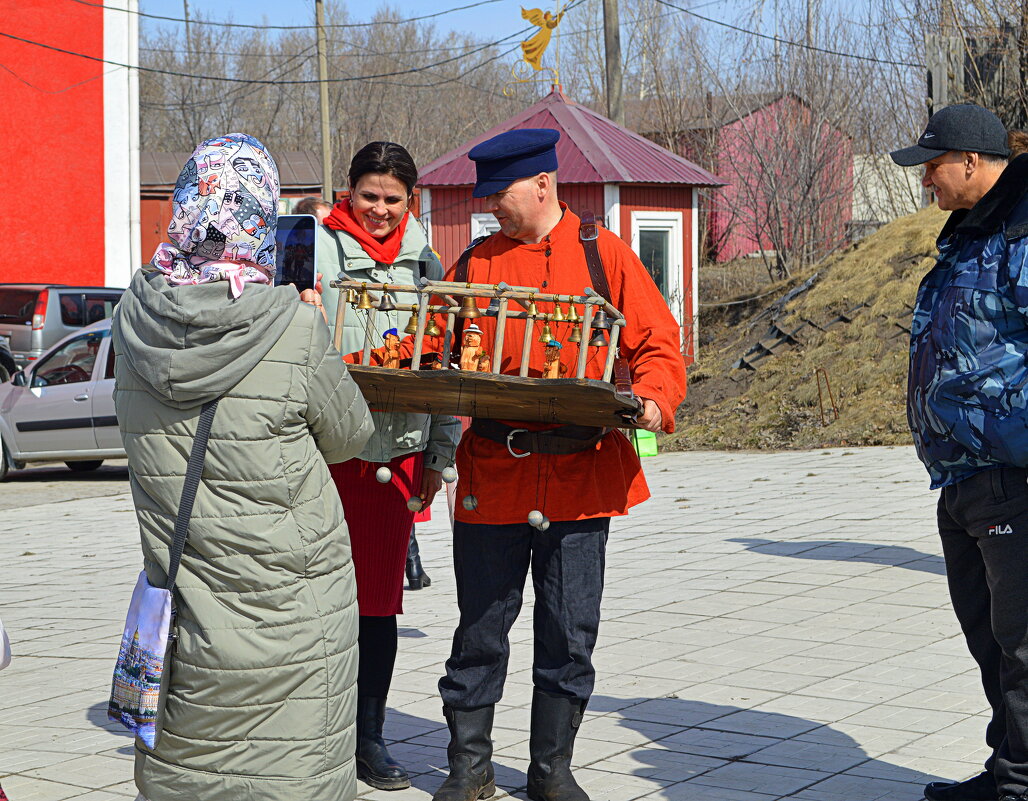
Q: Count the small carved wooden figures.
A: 3